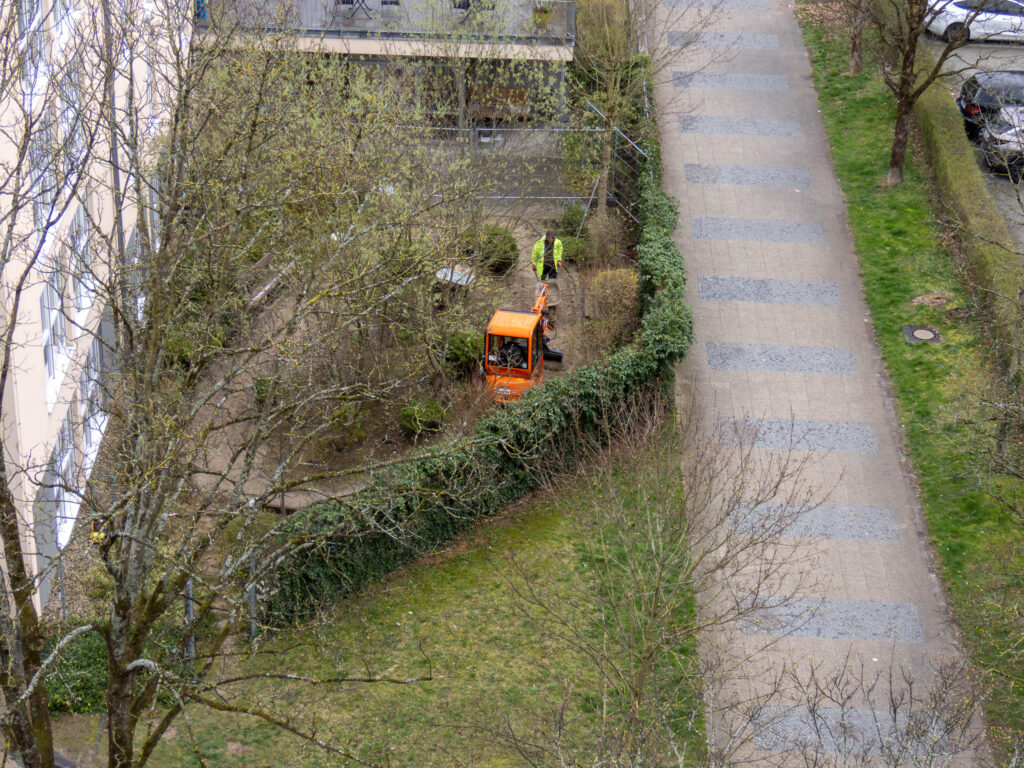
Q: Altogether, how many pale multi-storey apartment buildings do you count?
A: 1